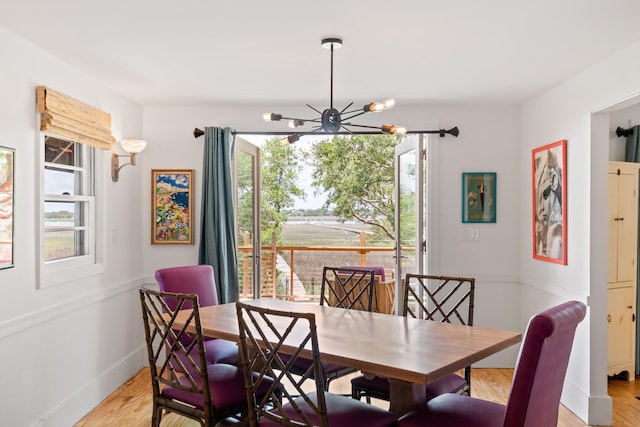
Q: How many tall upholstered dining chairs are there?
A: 2